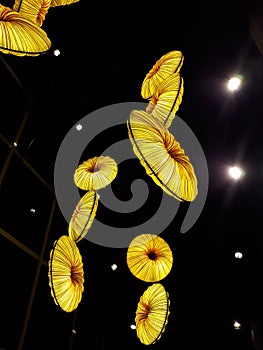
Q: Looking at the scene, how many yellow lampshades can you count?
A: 11